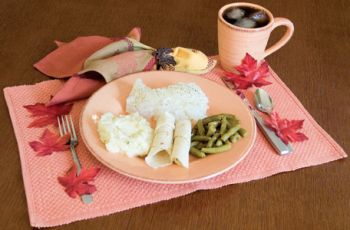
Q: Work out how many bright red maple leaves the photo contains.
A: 5